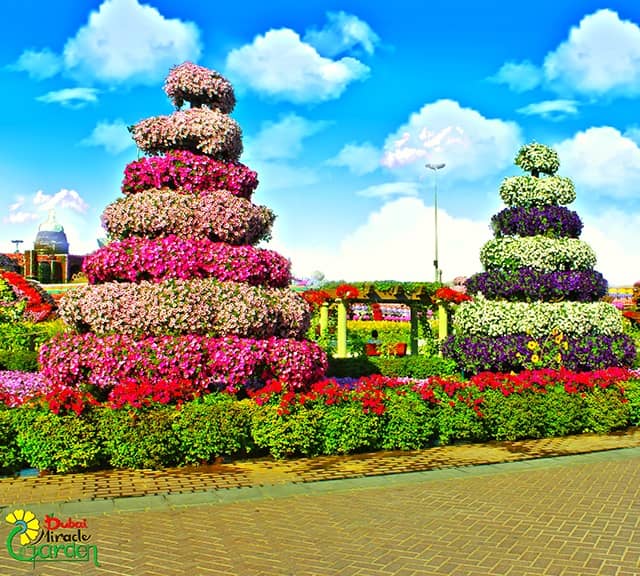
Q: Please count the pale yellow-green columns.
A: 3